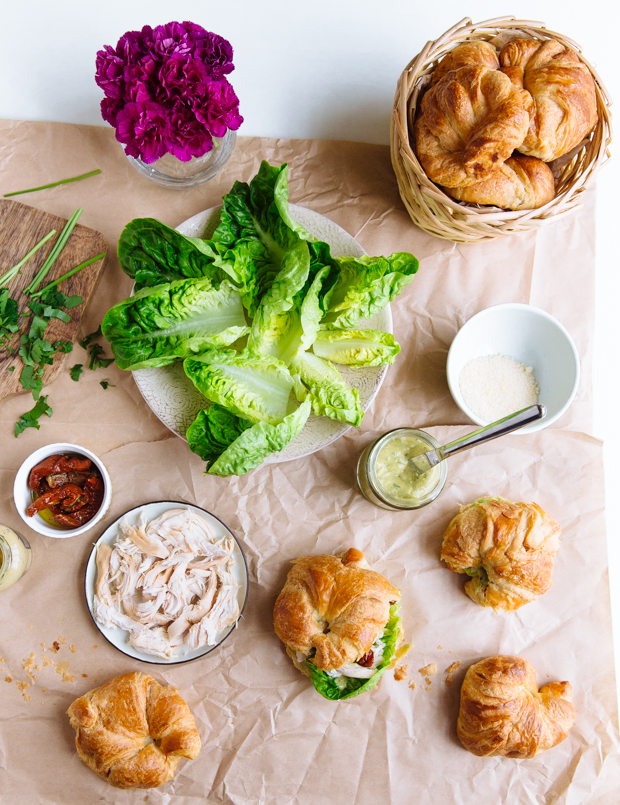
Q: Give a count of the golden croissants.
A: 8